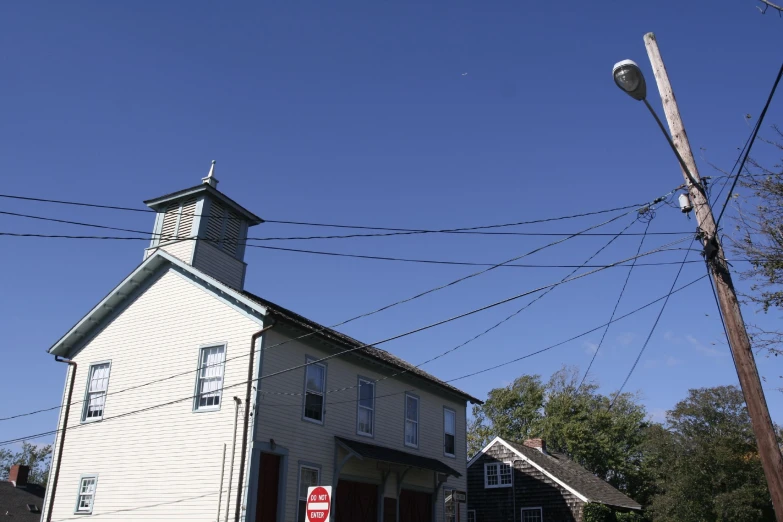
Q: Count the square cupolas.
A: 1